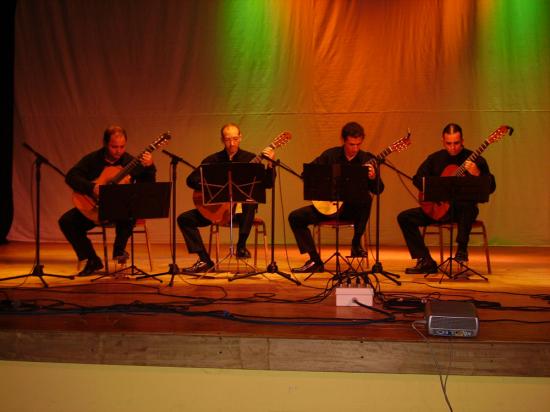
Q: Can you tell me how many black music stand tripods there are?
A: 3